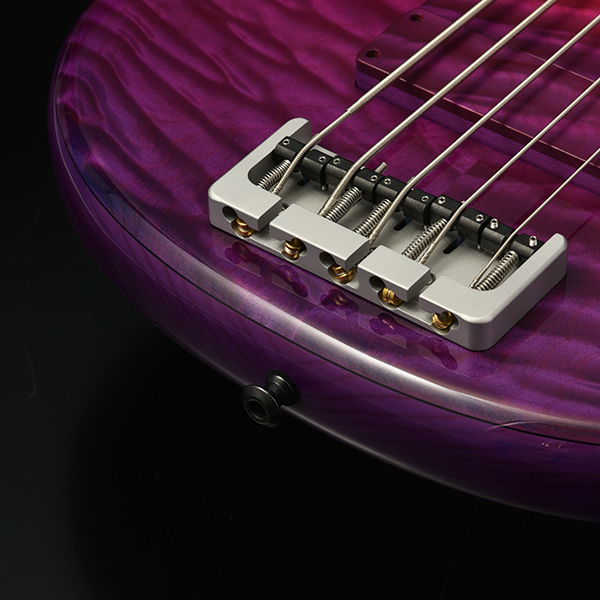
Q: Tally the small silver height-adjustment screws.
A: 10